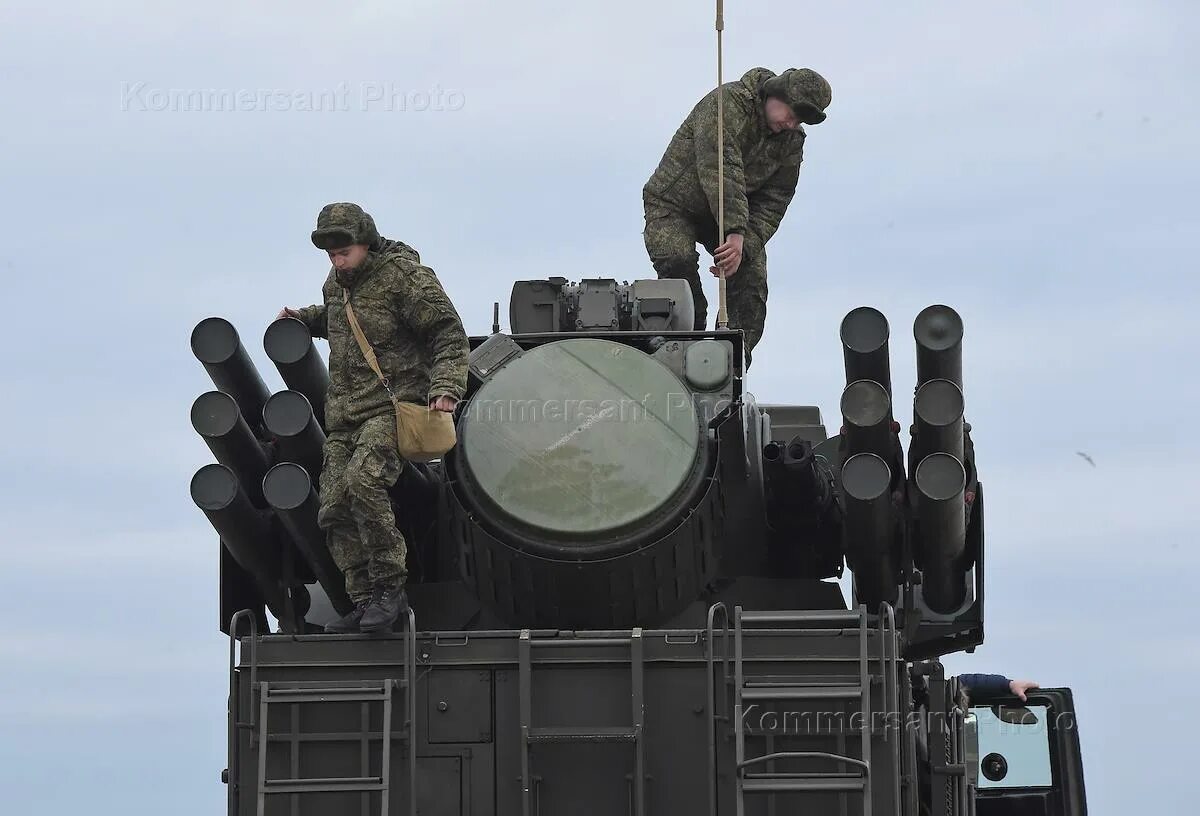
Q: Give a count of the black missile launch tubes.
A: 12